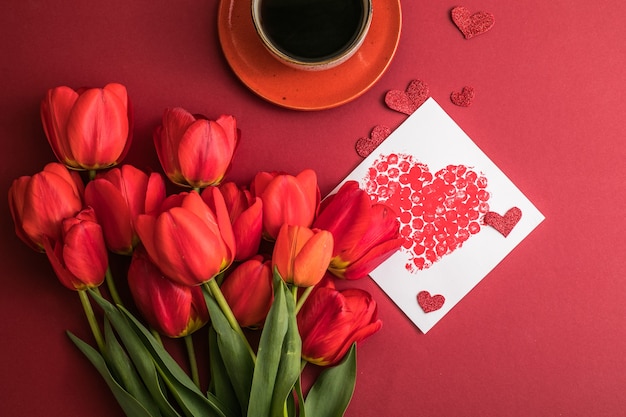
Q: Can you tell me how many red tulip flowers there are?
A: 13